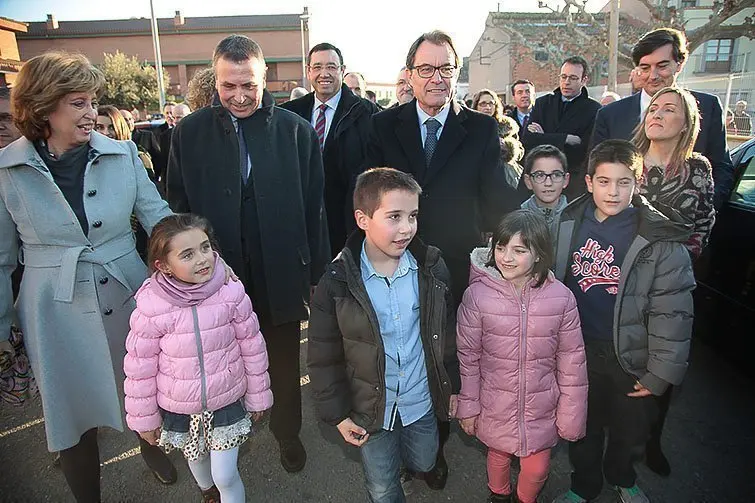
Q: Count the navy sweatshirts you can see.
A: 1